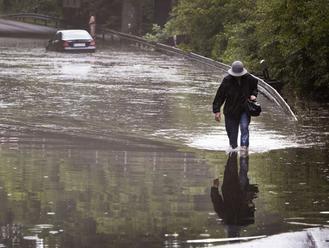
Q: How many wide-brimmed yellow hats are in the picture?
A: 0